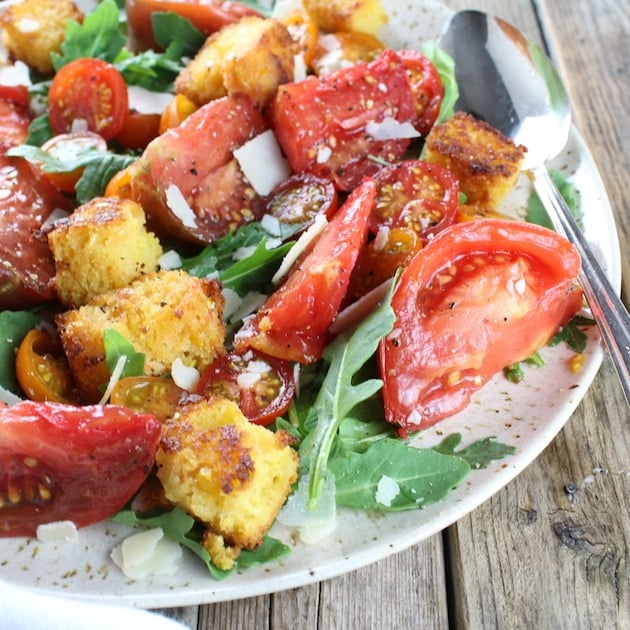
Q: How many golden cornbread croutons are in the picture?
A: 7